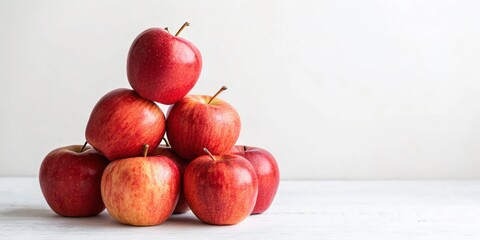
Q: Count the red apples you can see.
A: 8